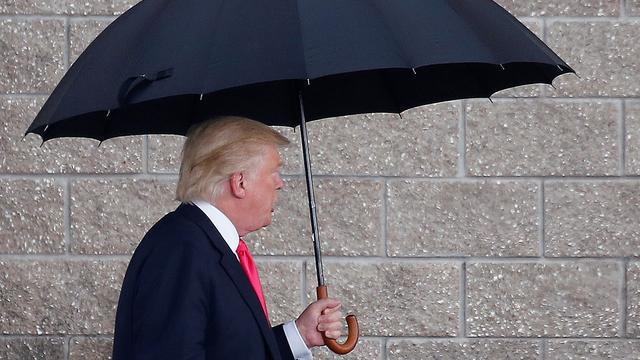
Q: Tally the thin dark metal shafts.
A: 1